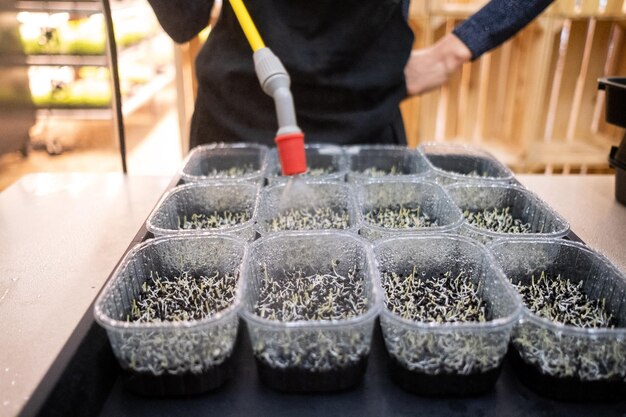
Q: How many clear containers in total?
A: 12